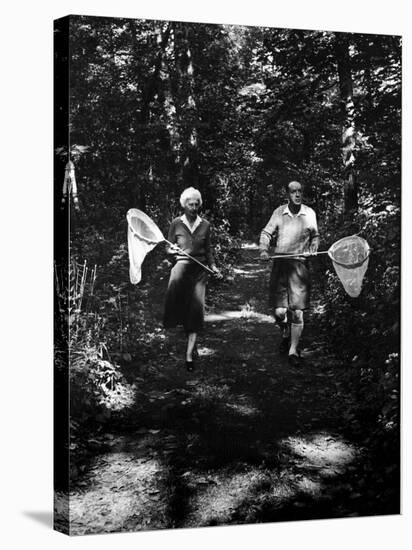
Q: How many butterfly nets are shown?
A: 2